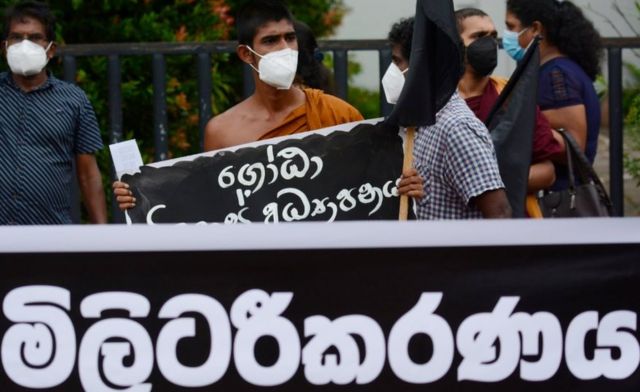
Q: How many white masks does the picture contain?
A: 3